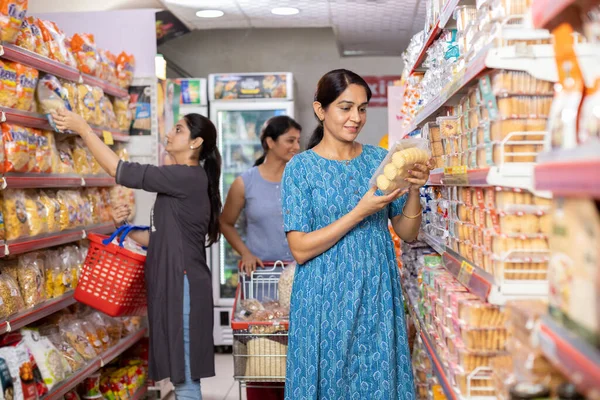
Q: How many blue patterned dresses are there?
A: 1